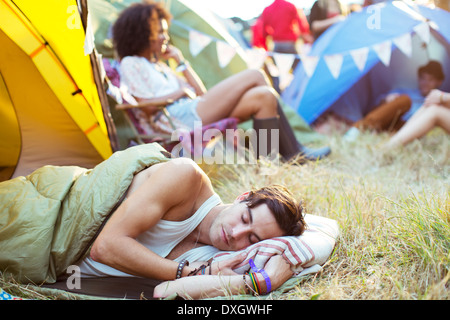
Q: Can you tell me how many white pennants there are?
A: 10